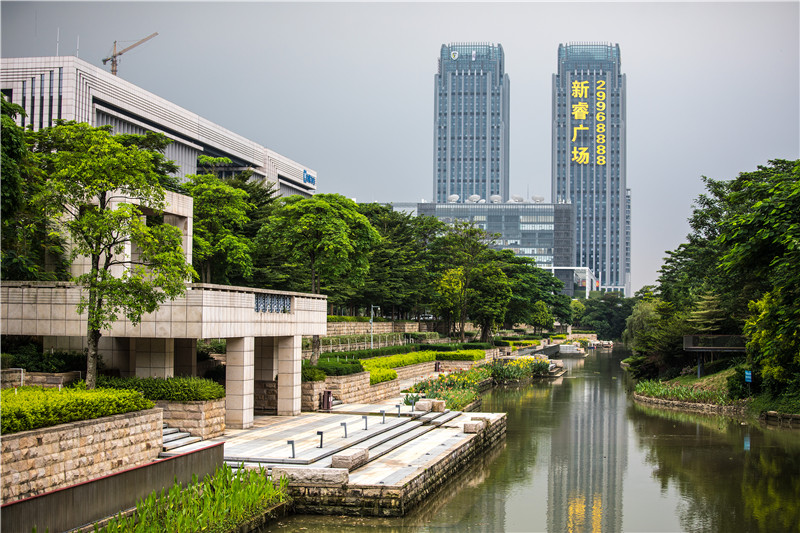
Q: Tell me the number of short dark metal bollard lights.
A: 7